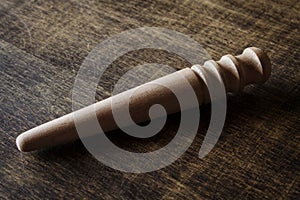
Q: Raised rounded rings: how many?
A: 4